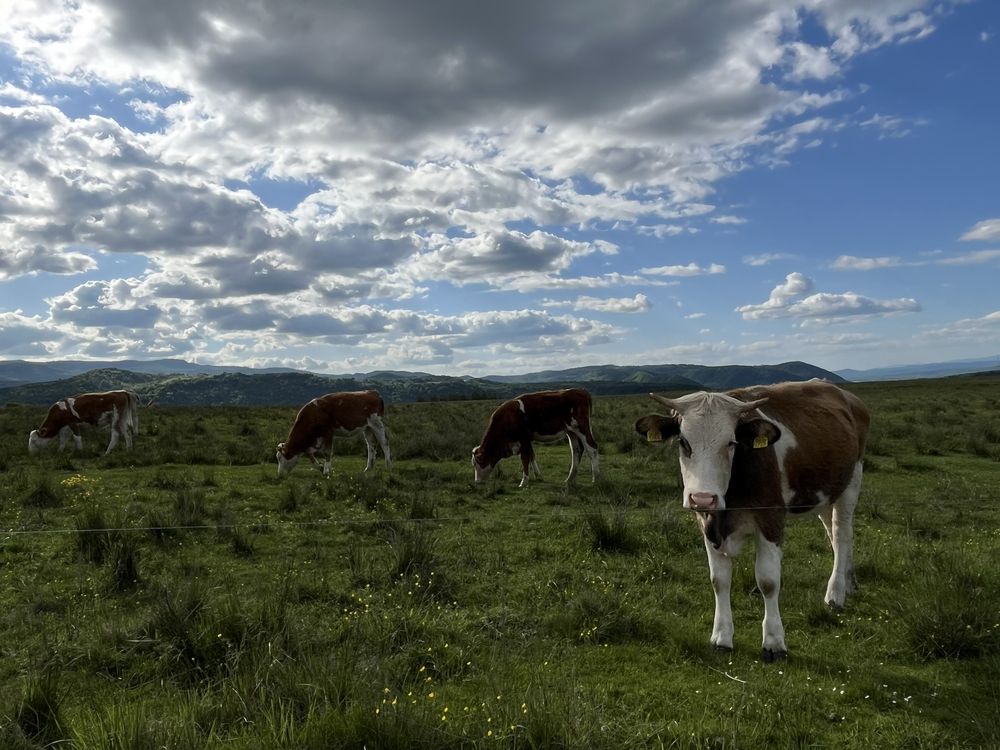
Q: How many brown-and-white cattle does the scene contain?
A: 4